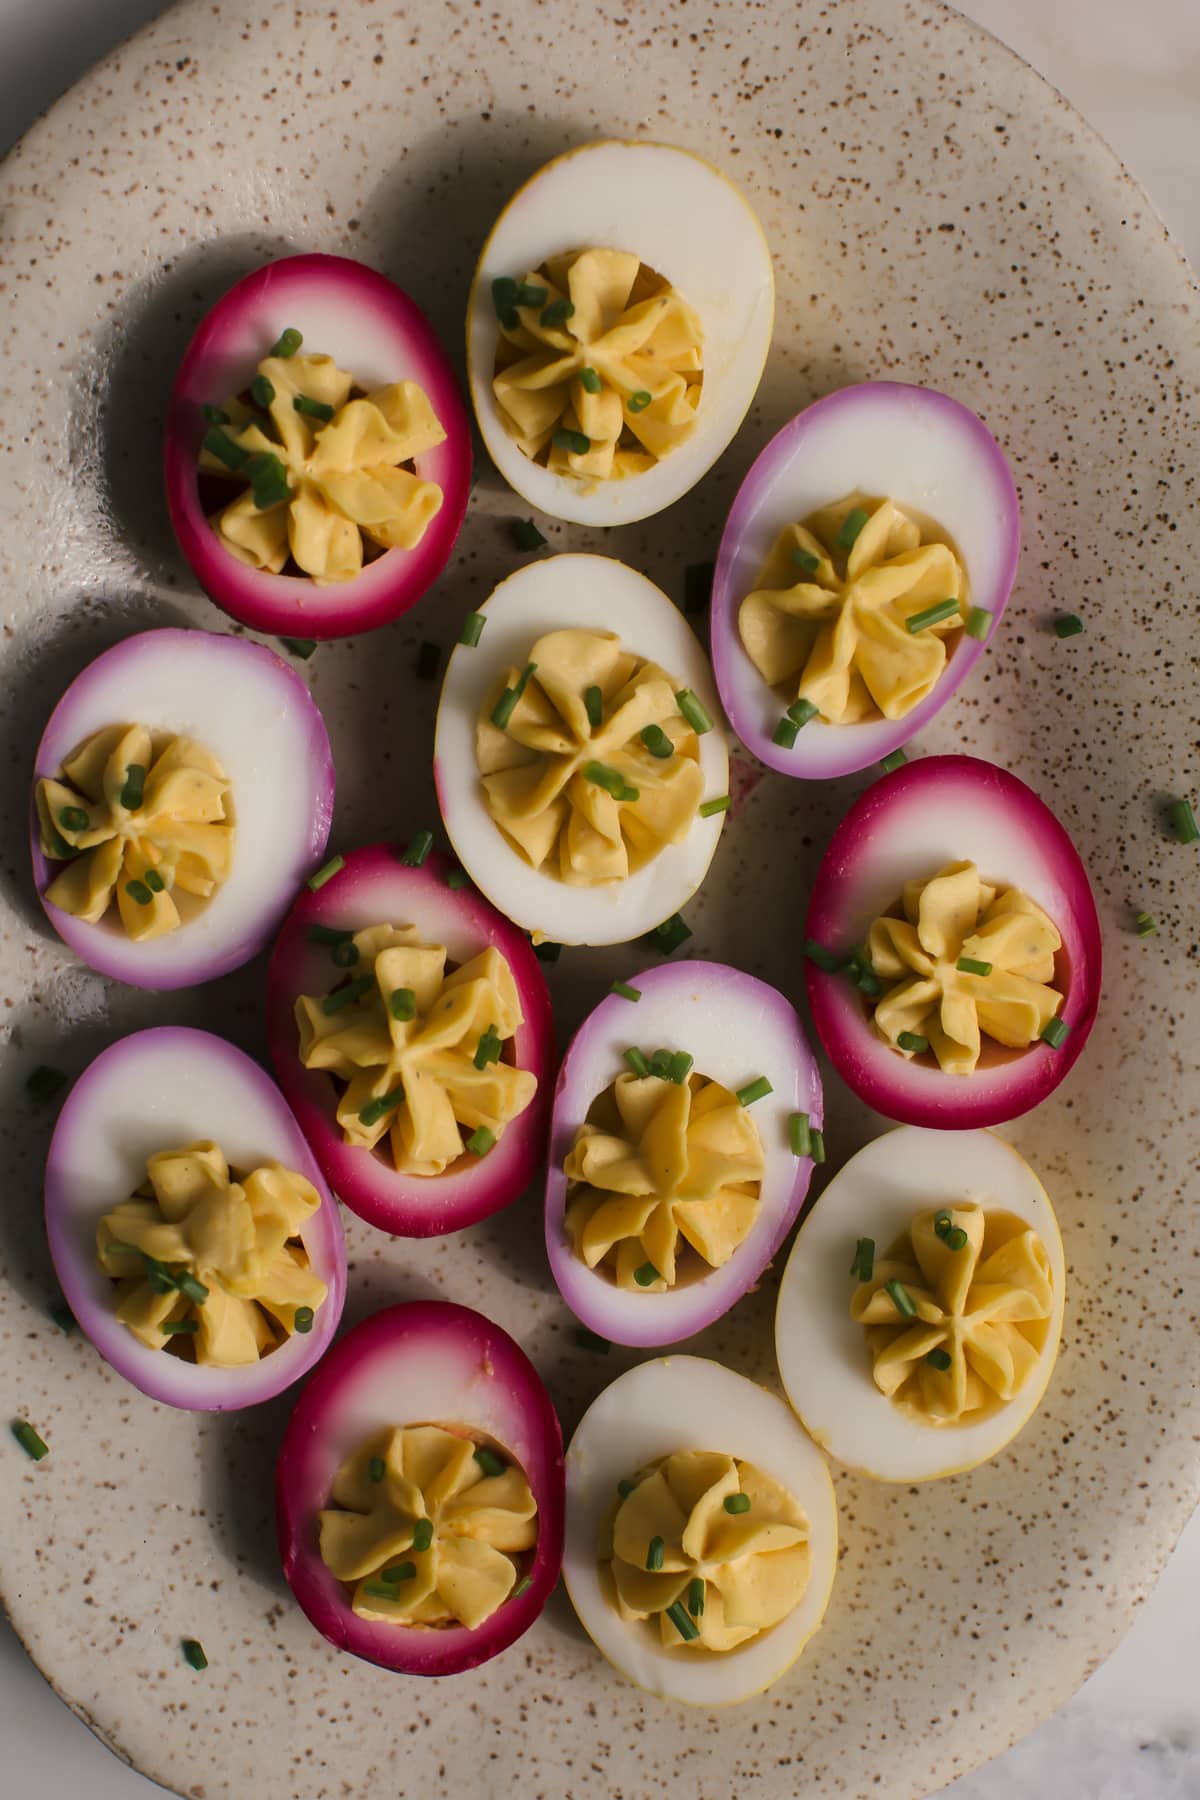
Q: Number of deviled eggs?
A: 12